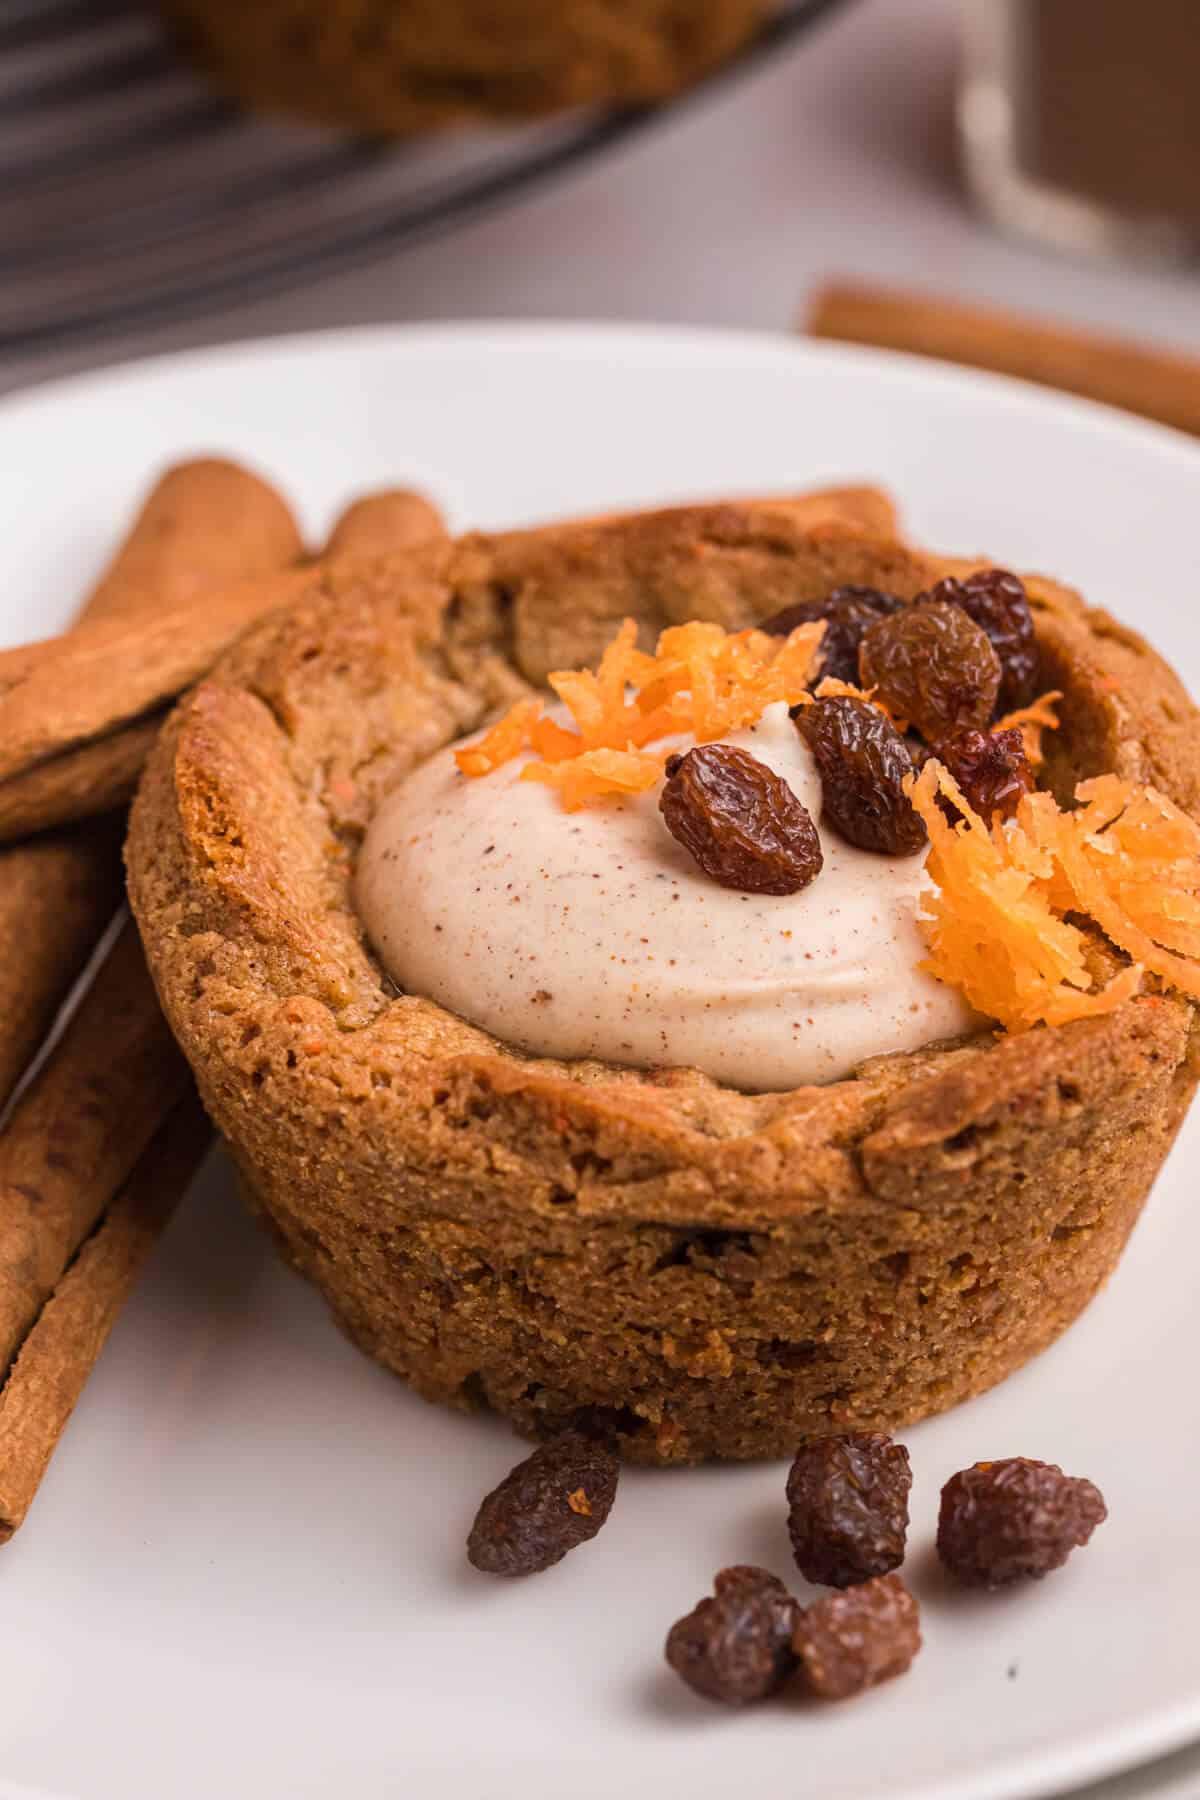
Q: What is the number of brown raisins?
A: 11